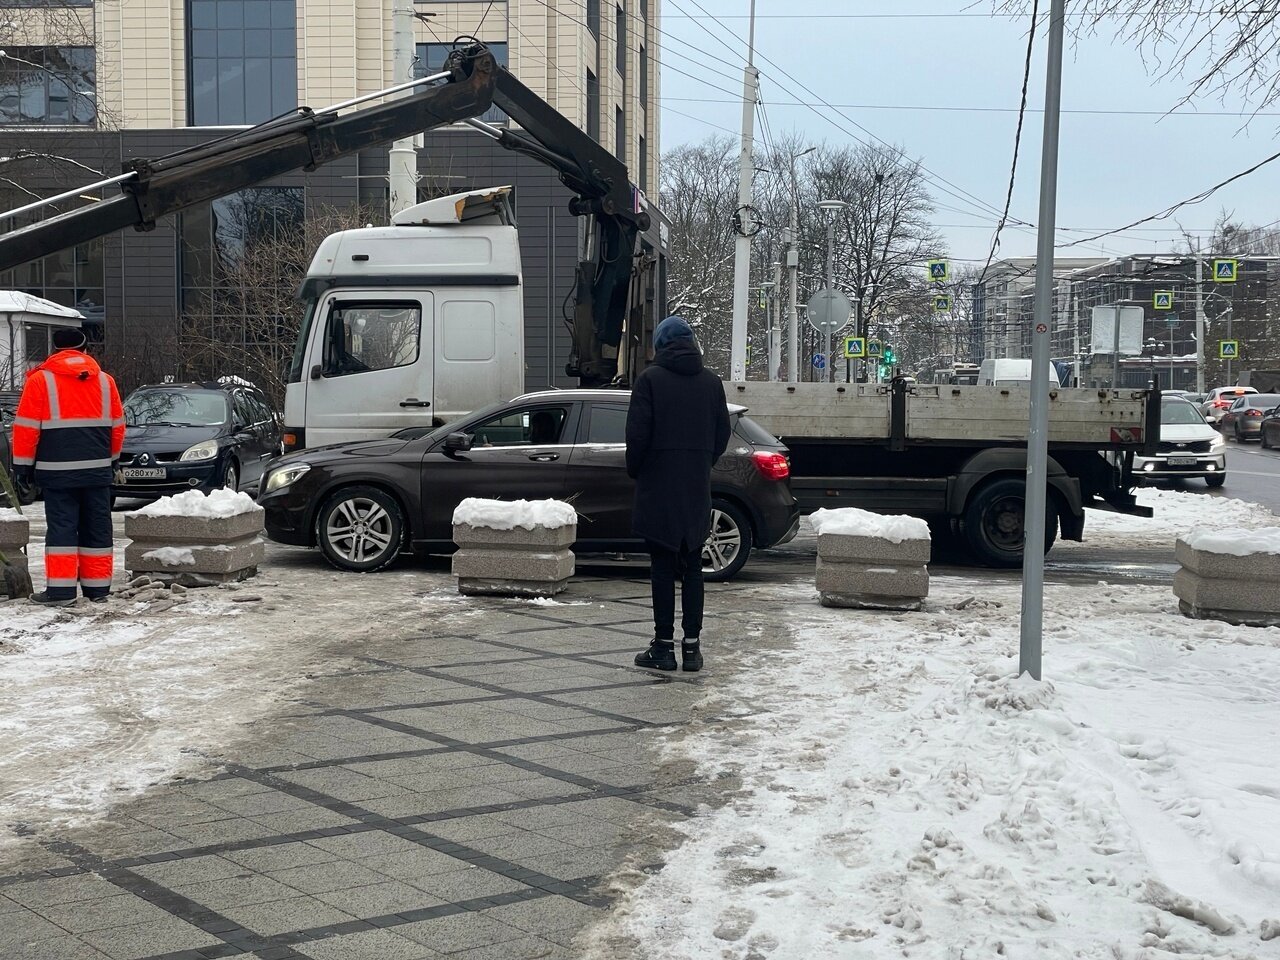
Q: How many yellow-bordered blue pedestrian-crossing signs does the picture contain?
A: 7